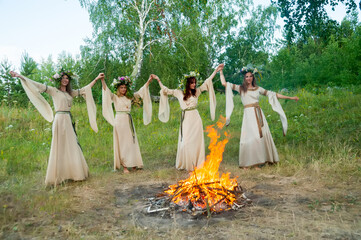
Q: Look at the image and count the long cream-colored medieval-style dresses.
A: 4